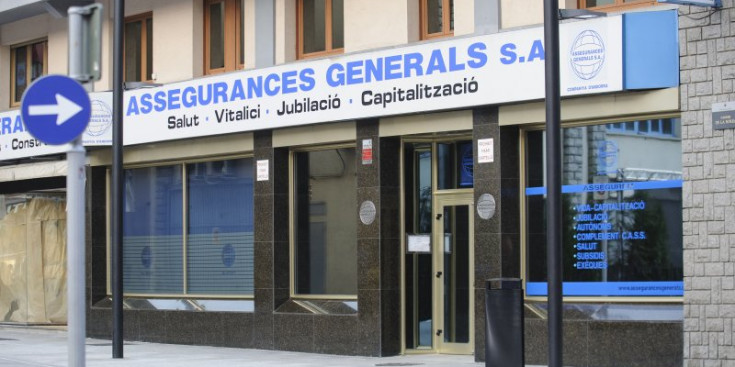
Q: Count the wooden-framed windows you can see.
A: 6